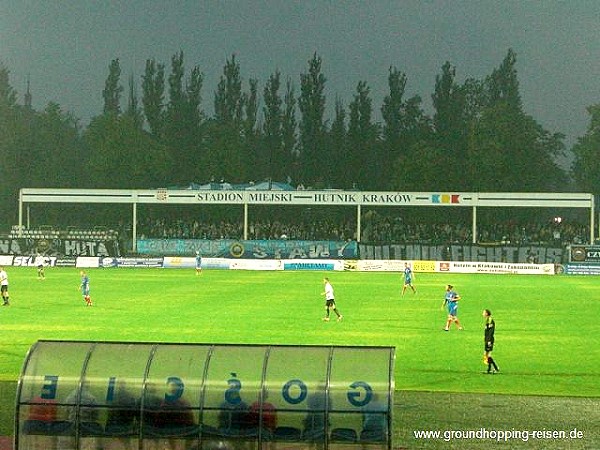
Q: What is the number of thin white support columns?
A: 6